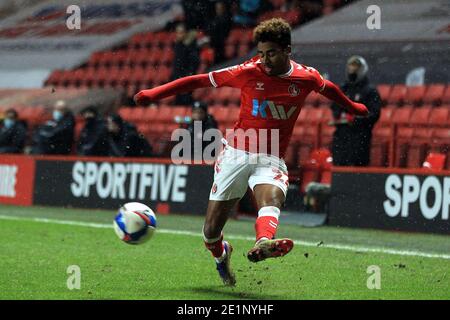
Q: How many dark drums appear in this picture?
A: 0